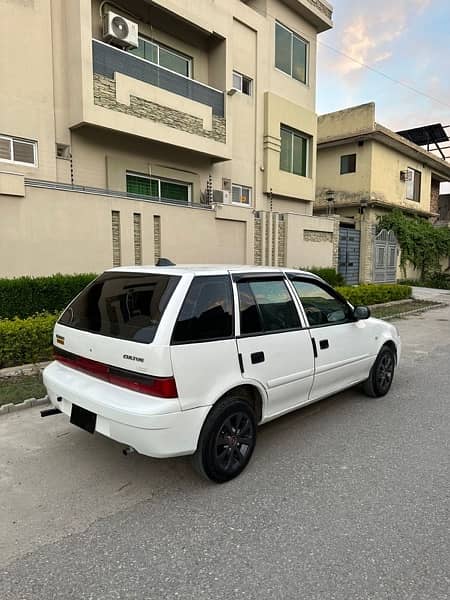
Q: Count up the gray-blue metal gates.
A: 2